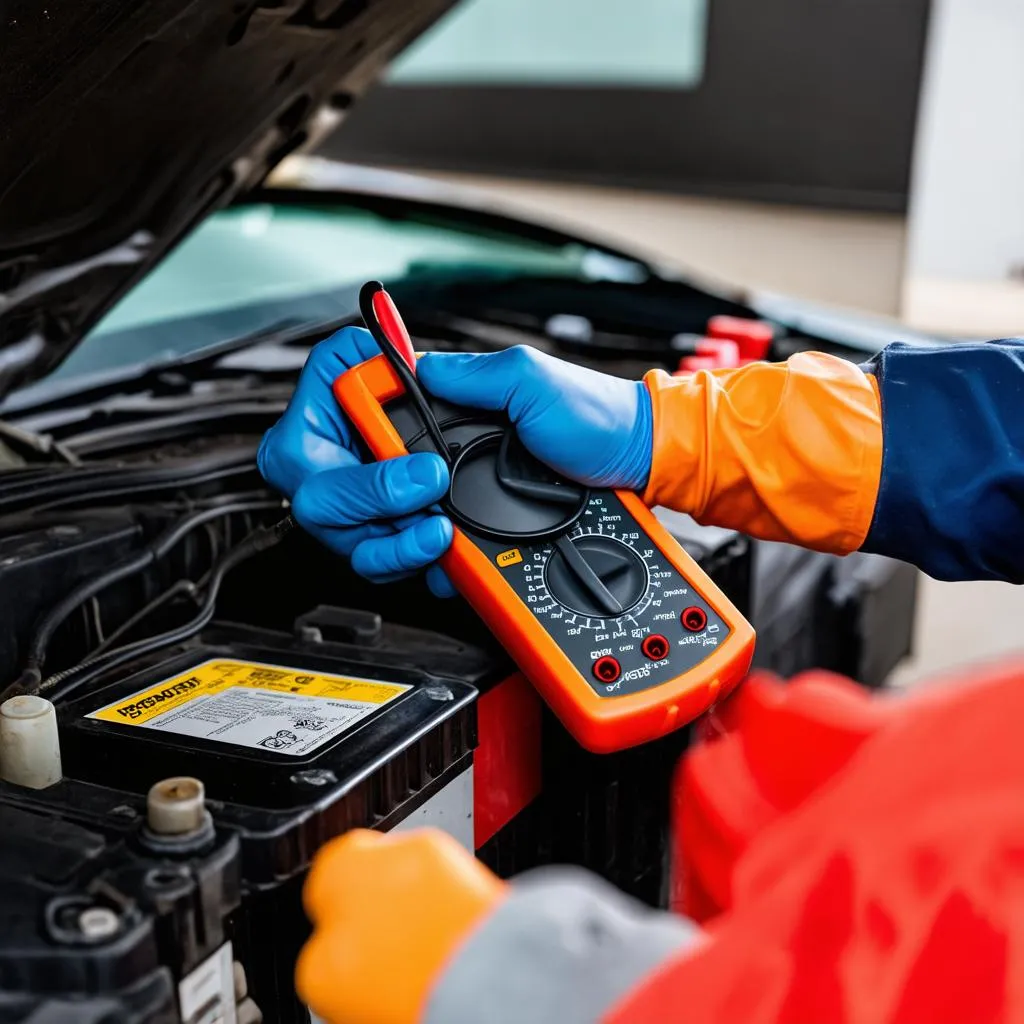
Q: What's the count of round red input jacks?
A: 3